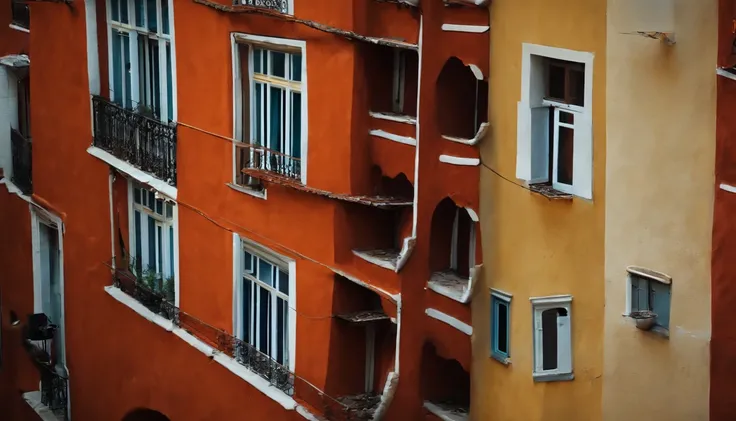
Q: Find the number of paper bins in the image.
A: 0